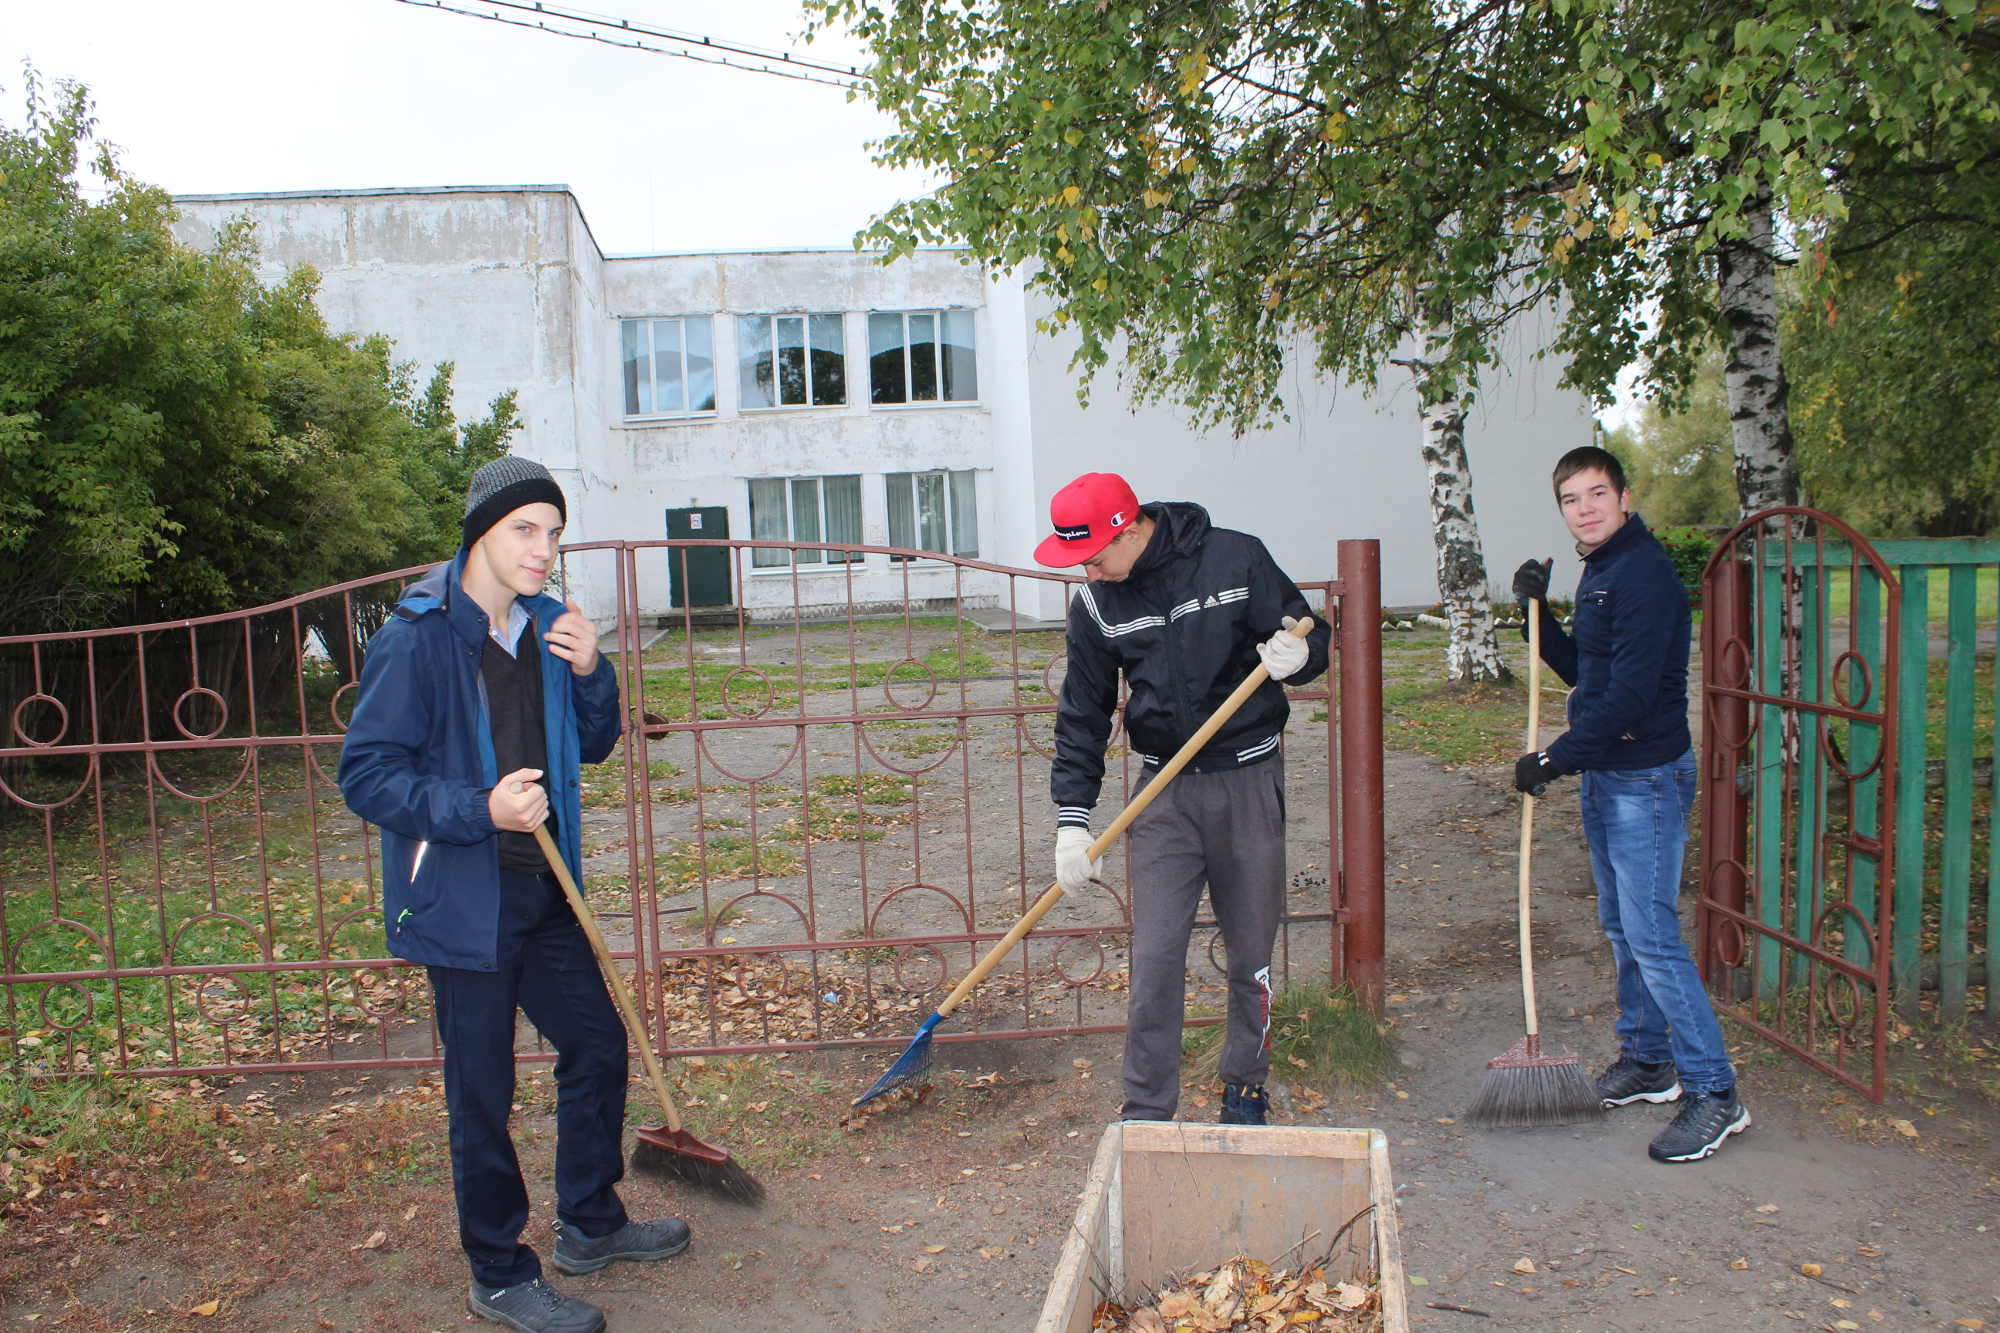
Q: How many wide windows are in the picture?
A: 5